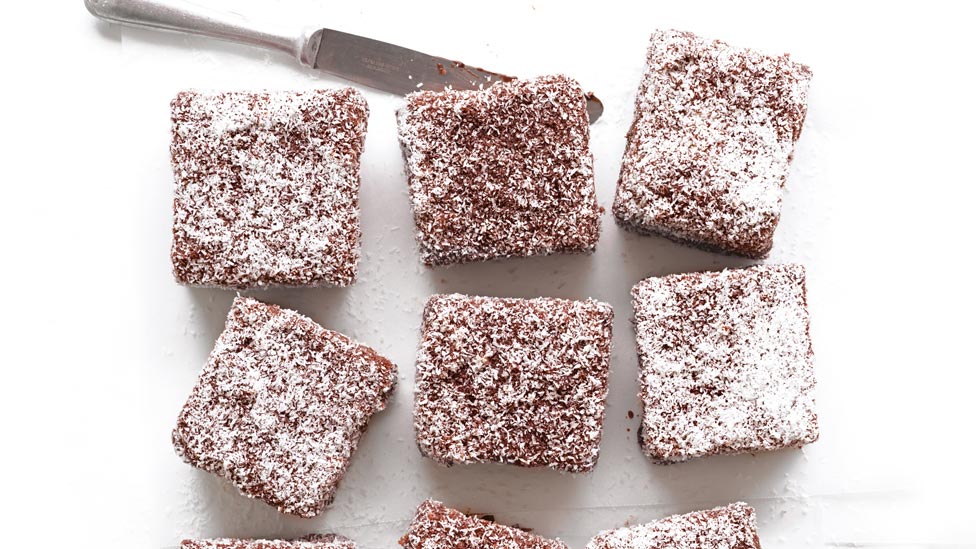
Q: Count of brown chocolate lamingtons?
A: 9